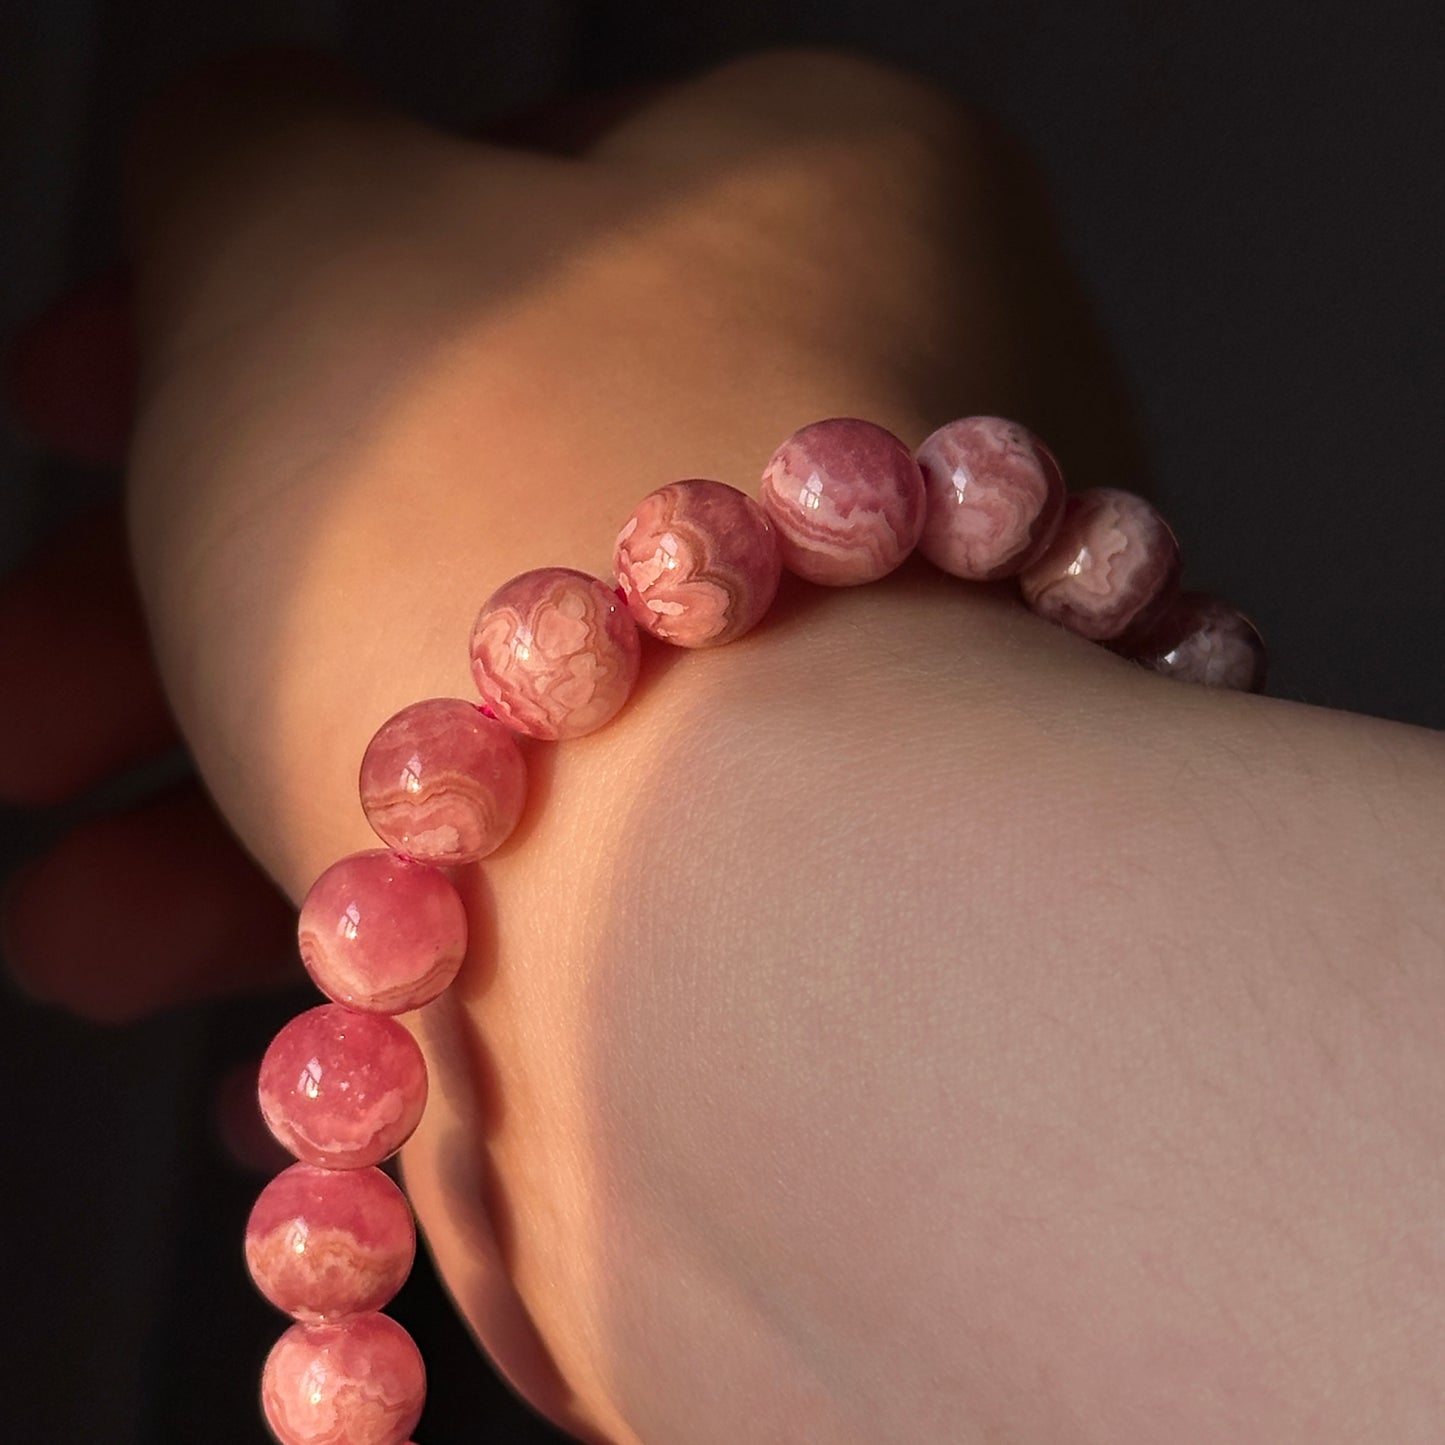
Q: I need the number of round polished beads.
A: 11